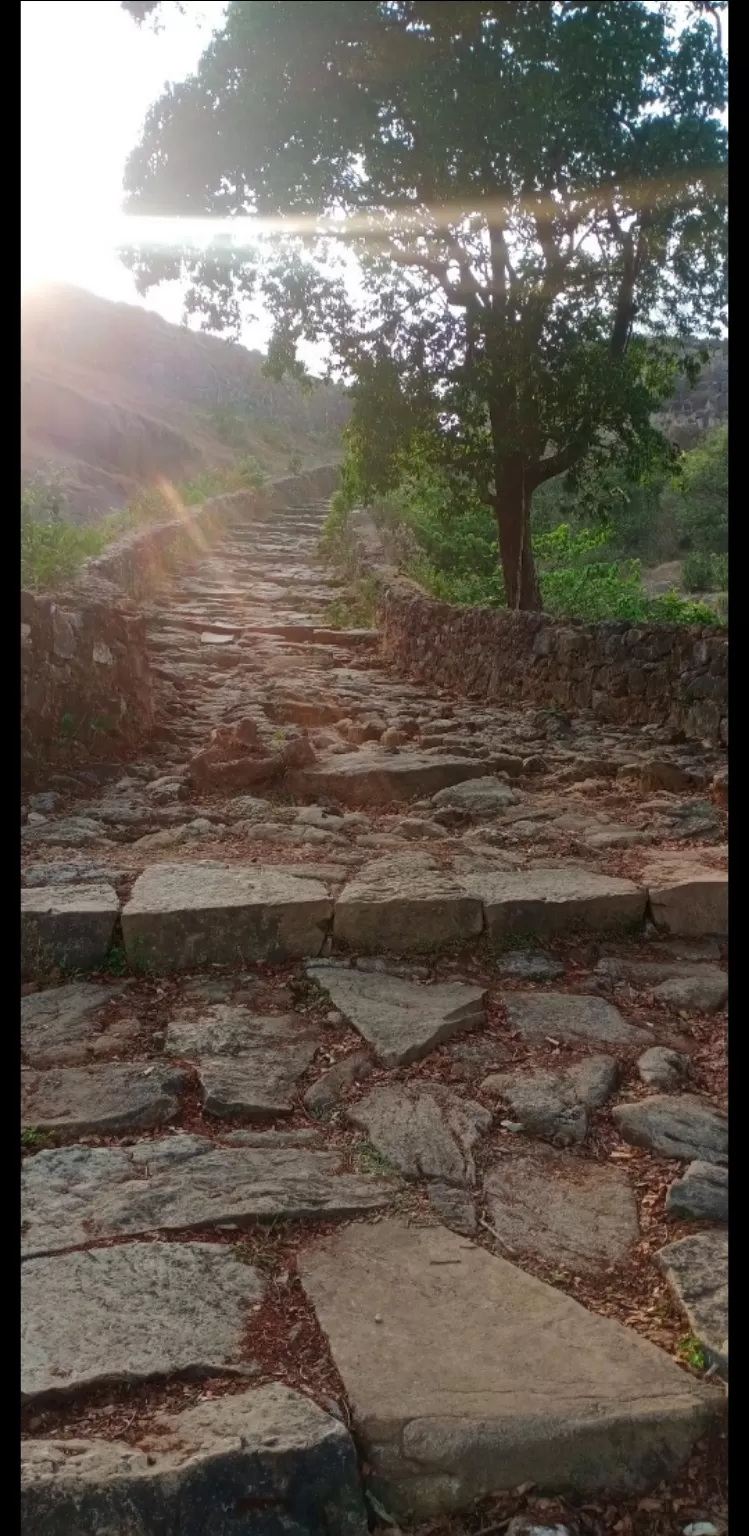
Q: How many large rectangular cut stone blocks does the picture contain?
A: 5